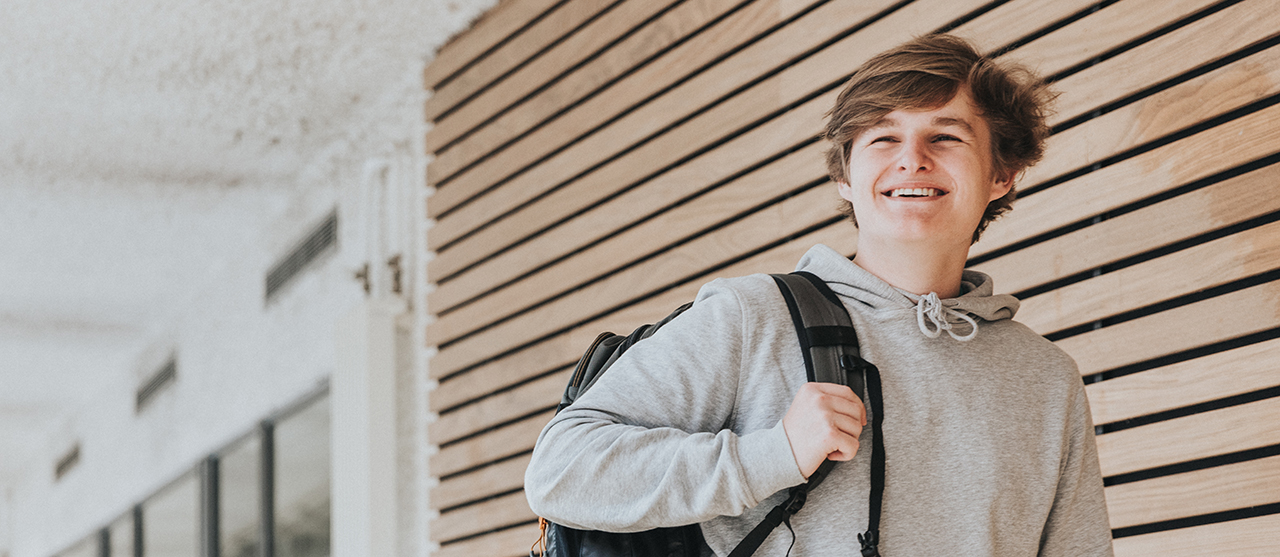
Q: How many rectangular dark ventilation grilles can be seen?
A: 3